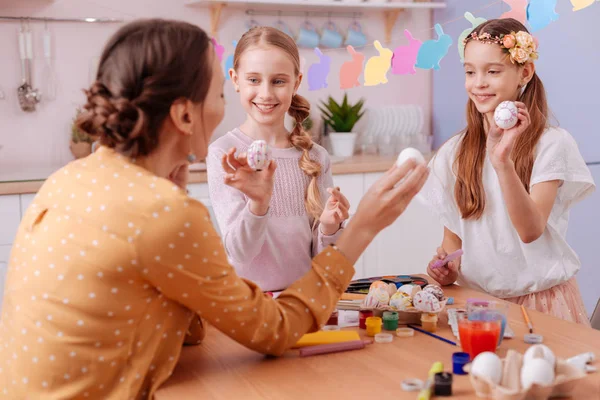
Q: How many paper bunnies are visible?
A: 11